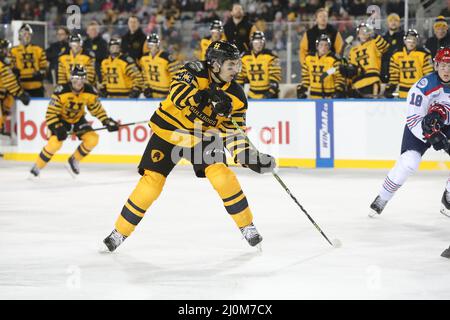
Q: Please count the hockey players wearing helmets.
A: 13